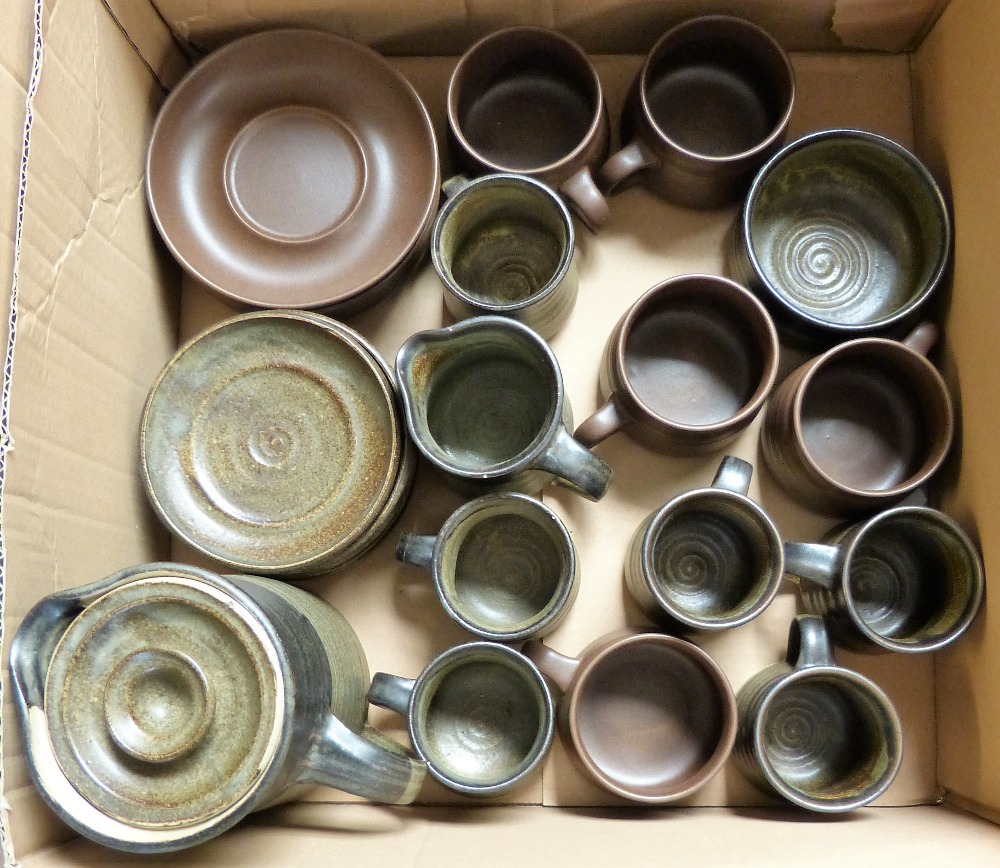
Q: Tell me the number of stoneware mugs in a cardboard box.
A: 11